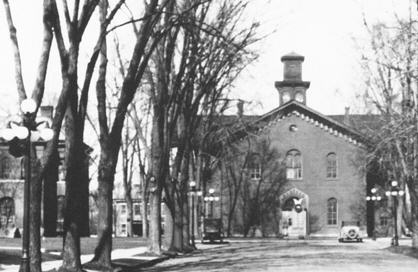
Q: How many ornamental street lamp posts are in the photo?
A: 5